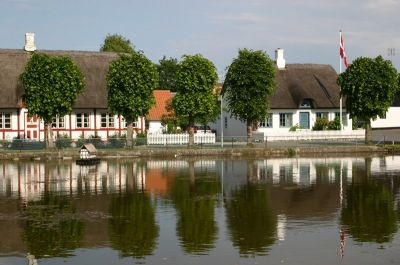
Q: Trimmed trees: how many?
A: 5